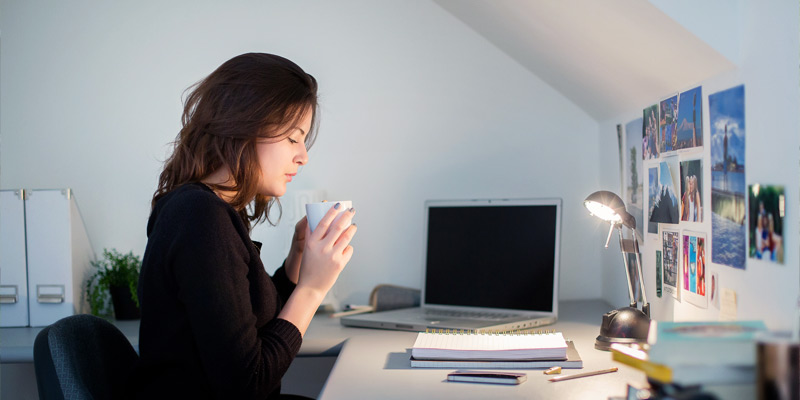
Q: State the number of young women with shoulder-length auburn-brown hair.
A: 1